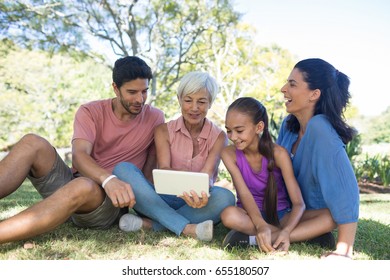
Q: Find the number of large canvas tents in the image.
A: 0